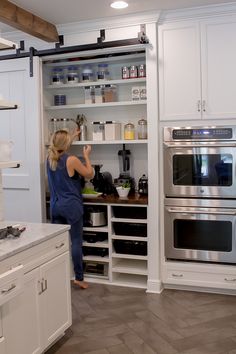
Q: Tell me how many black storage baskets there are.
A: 3